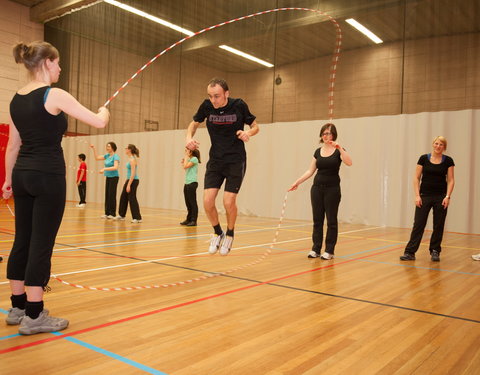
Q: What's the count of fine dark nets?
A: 1